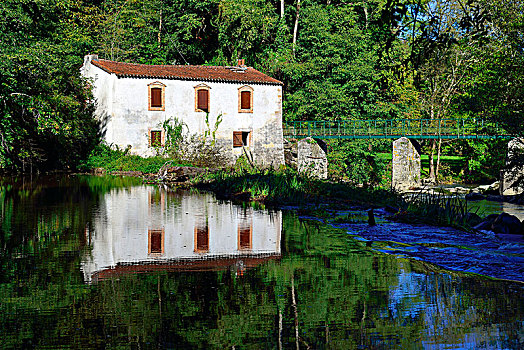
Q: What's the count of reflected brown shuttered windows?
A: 3